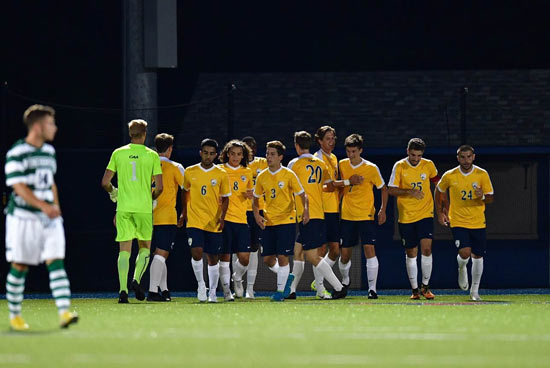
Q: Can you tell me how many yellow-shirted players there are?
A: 10